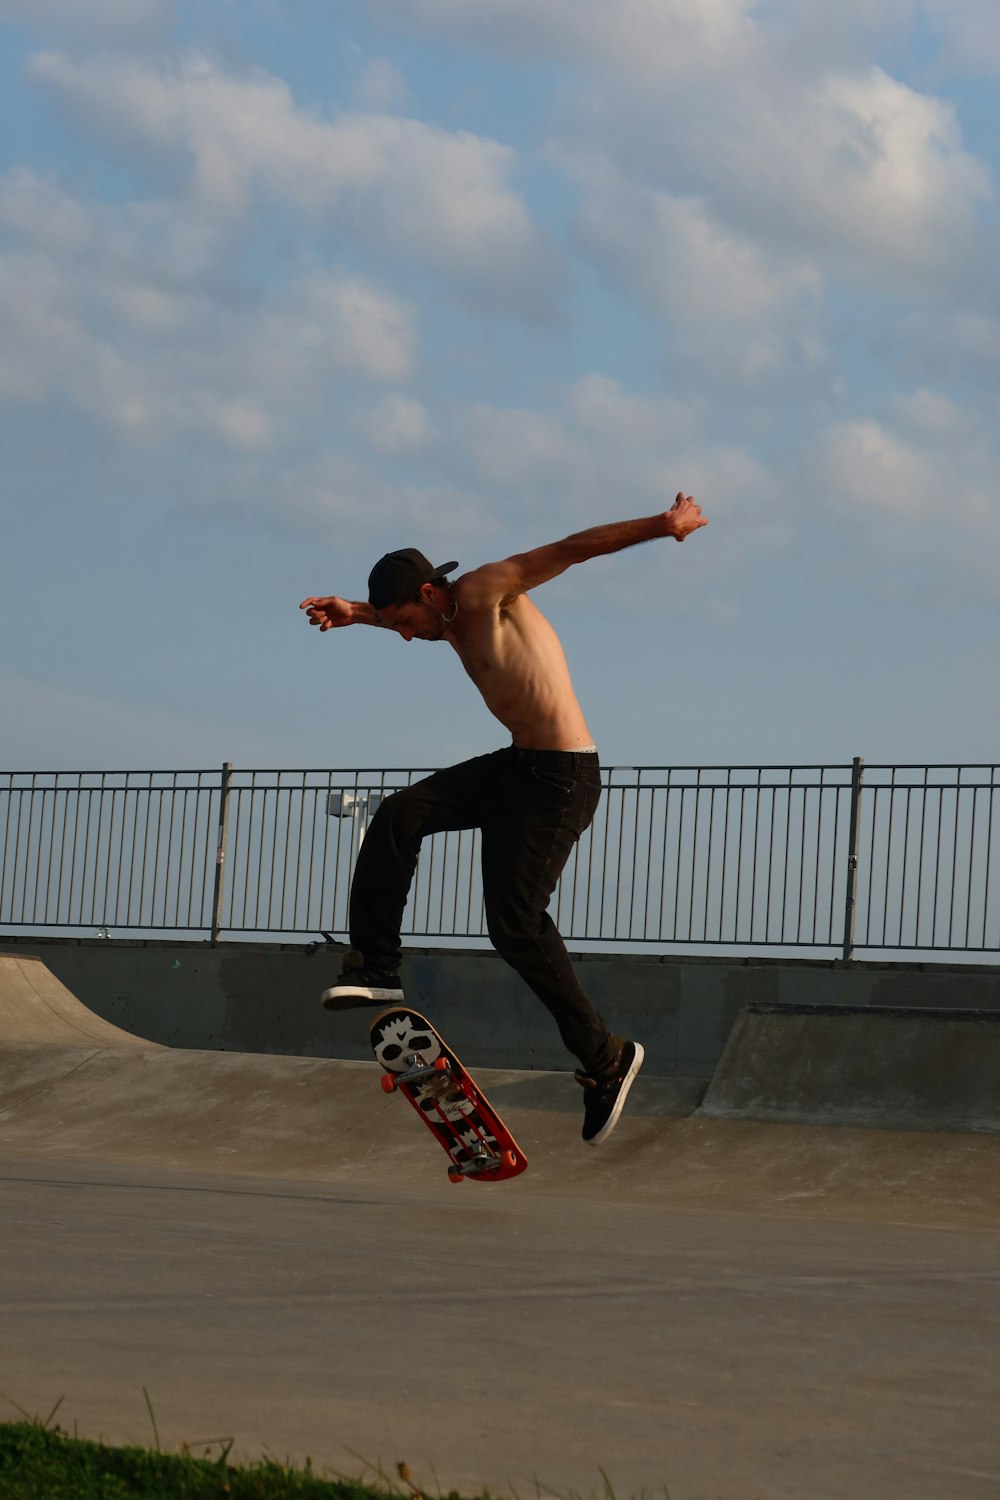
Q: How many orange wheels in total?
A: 4